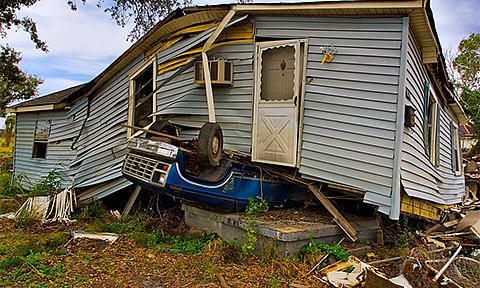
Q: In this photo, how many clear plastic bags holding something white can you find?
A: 0